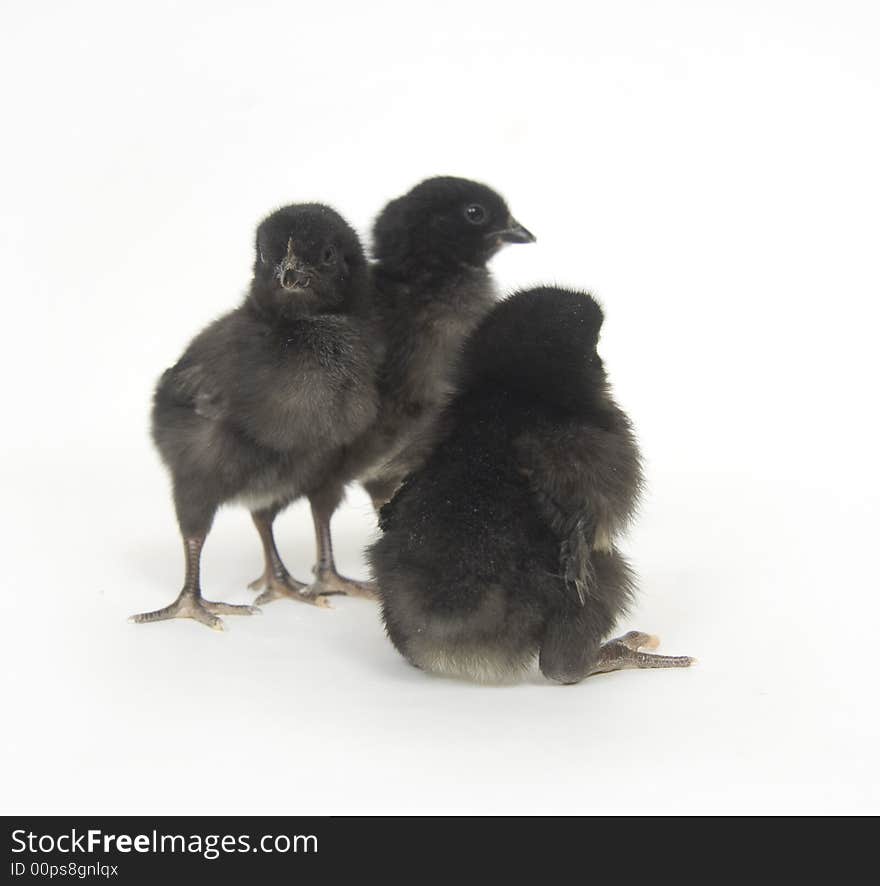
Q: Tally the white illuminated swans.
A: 0